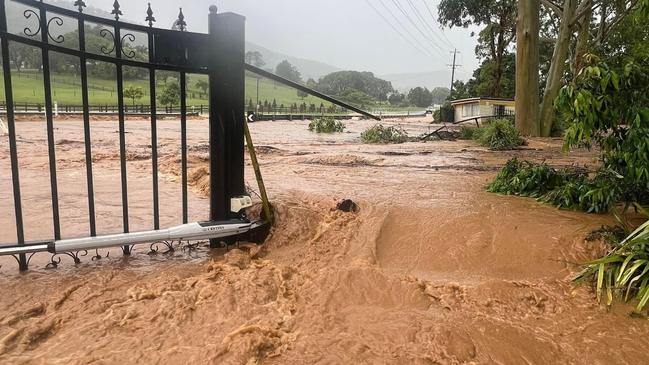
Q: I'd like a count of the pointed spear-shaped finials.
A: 4